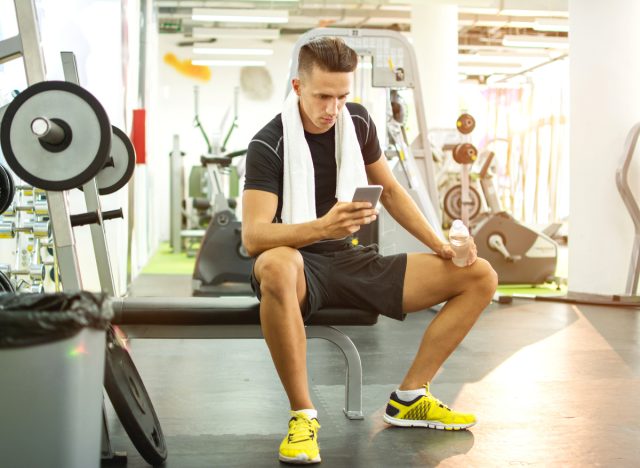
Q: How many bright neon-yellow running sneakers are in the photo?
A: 2